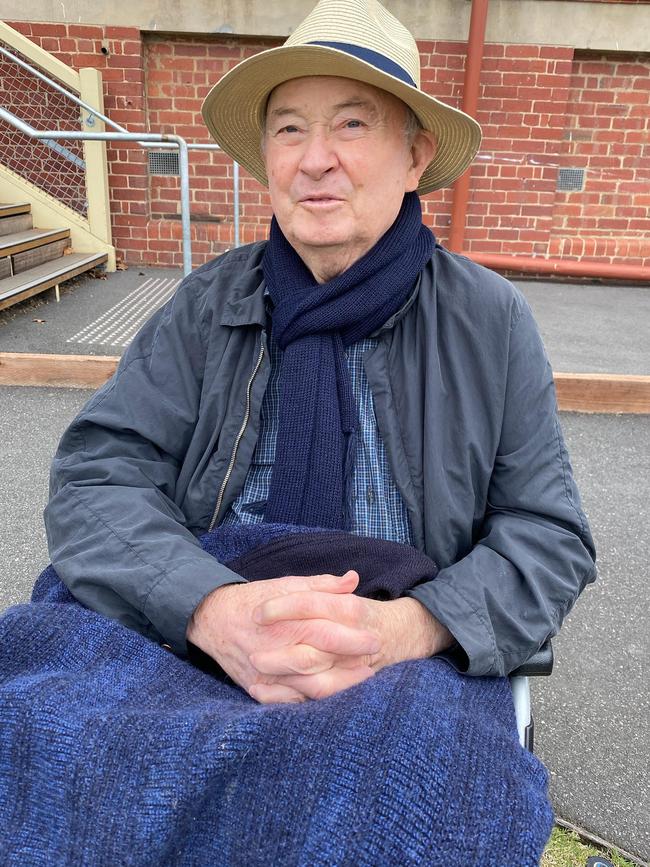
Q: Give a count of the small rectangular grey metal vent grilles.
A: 2